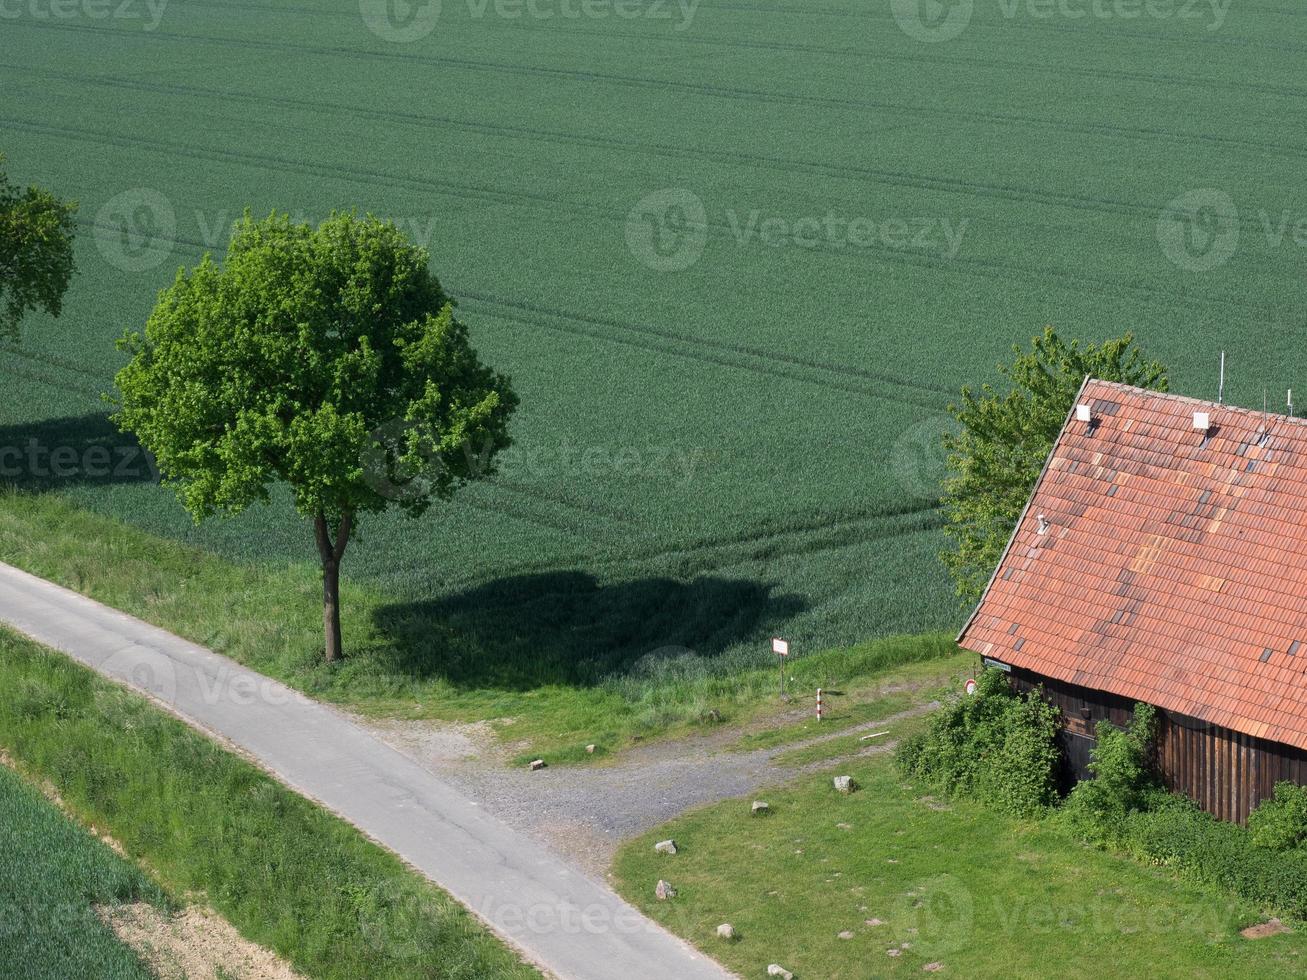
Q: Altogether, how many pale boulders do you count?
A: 8